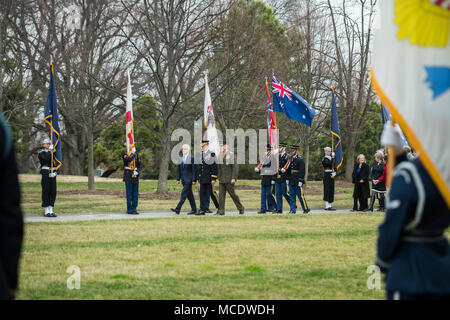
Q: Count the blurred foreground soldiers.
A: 2